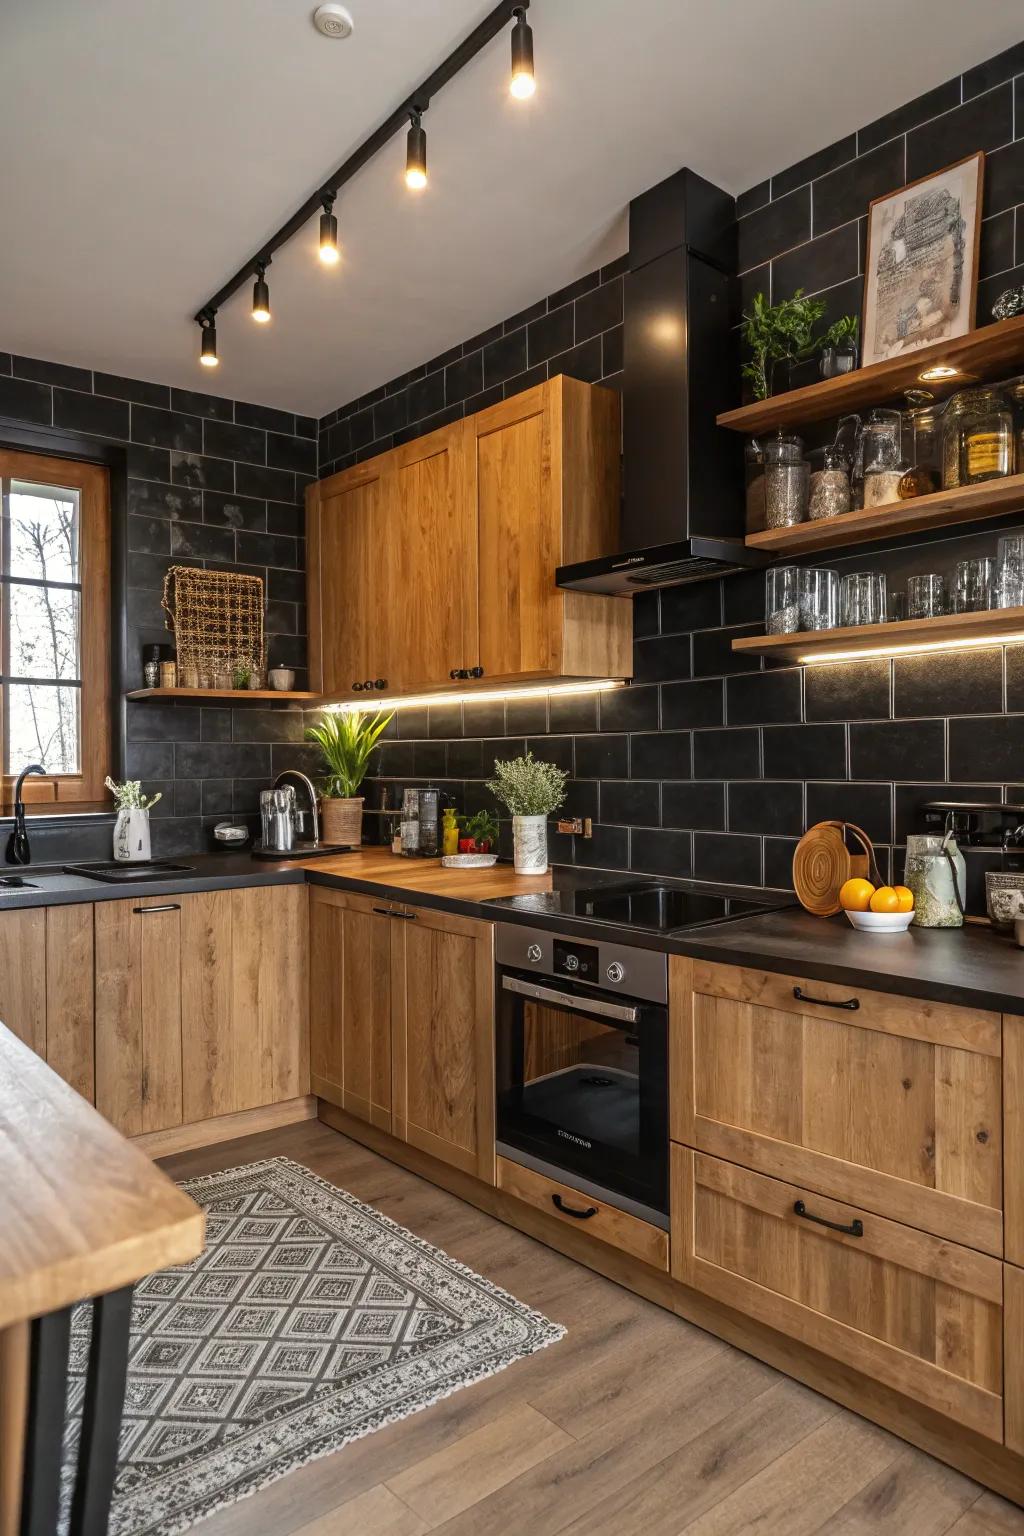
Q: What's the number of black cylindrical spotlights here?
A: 5